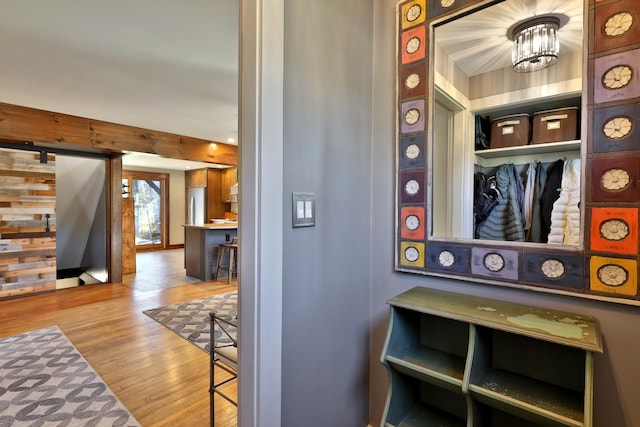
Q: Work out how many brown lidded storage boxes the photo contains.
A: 2